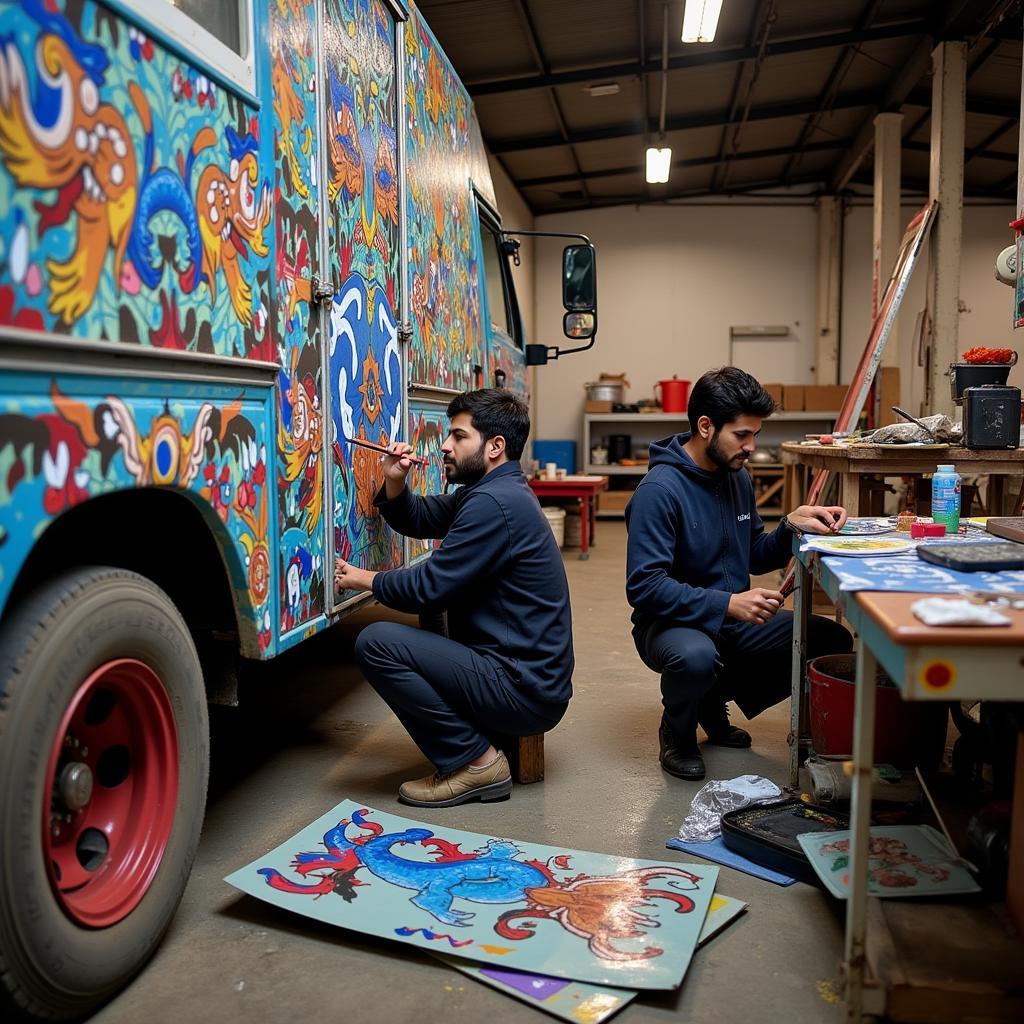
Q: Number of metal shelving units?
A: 1